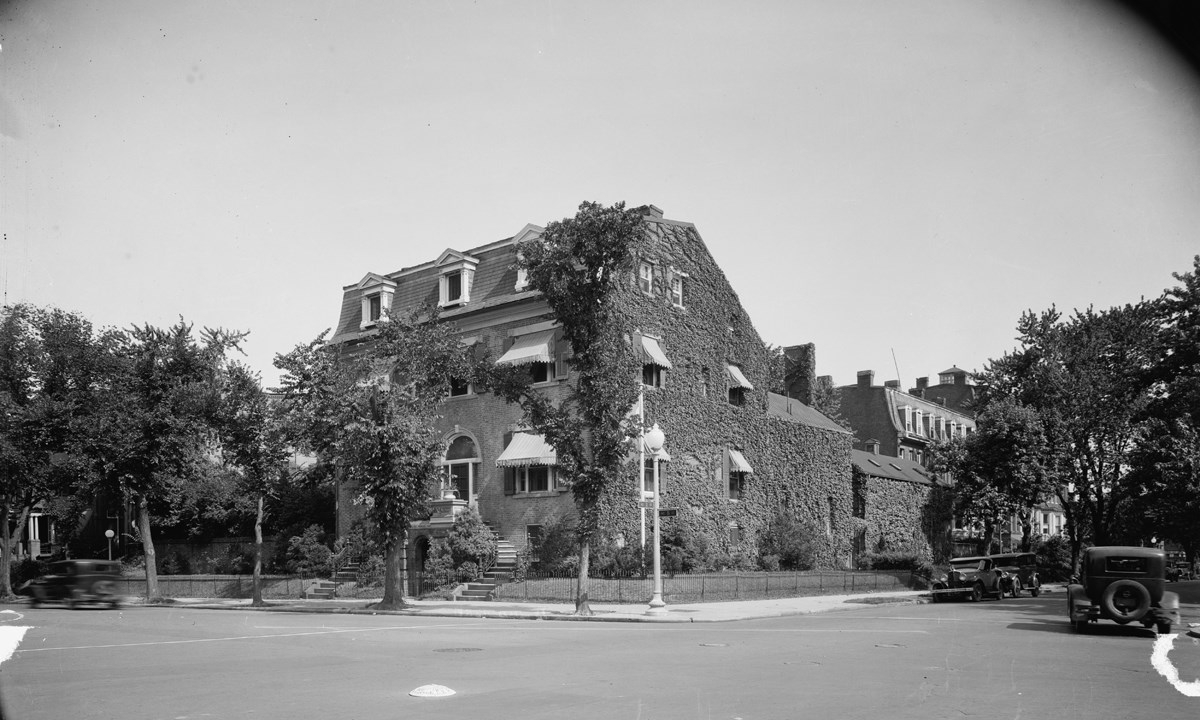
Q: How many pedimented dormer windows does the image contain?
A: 3